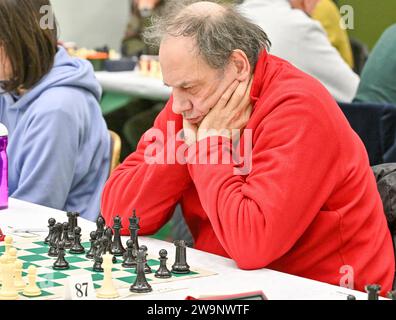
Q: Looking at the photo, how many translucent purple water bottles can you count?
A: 1